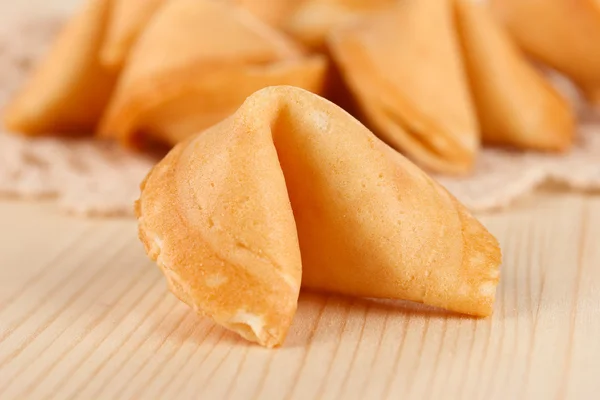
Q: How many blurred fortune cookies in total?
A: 5